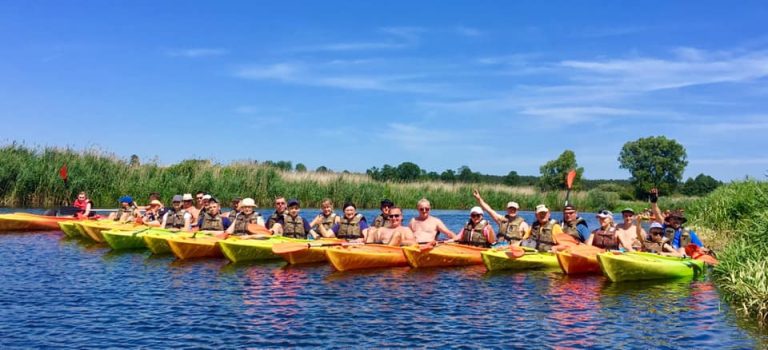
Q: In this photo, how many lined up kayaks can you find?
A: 14